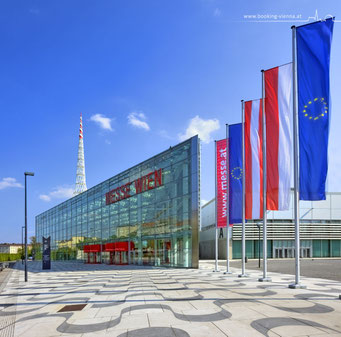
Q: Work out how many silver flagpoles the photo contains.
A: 5